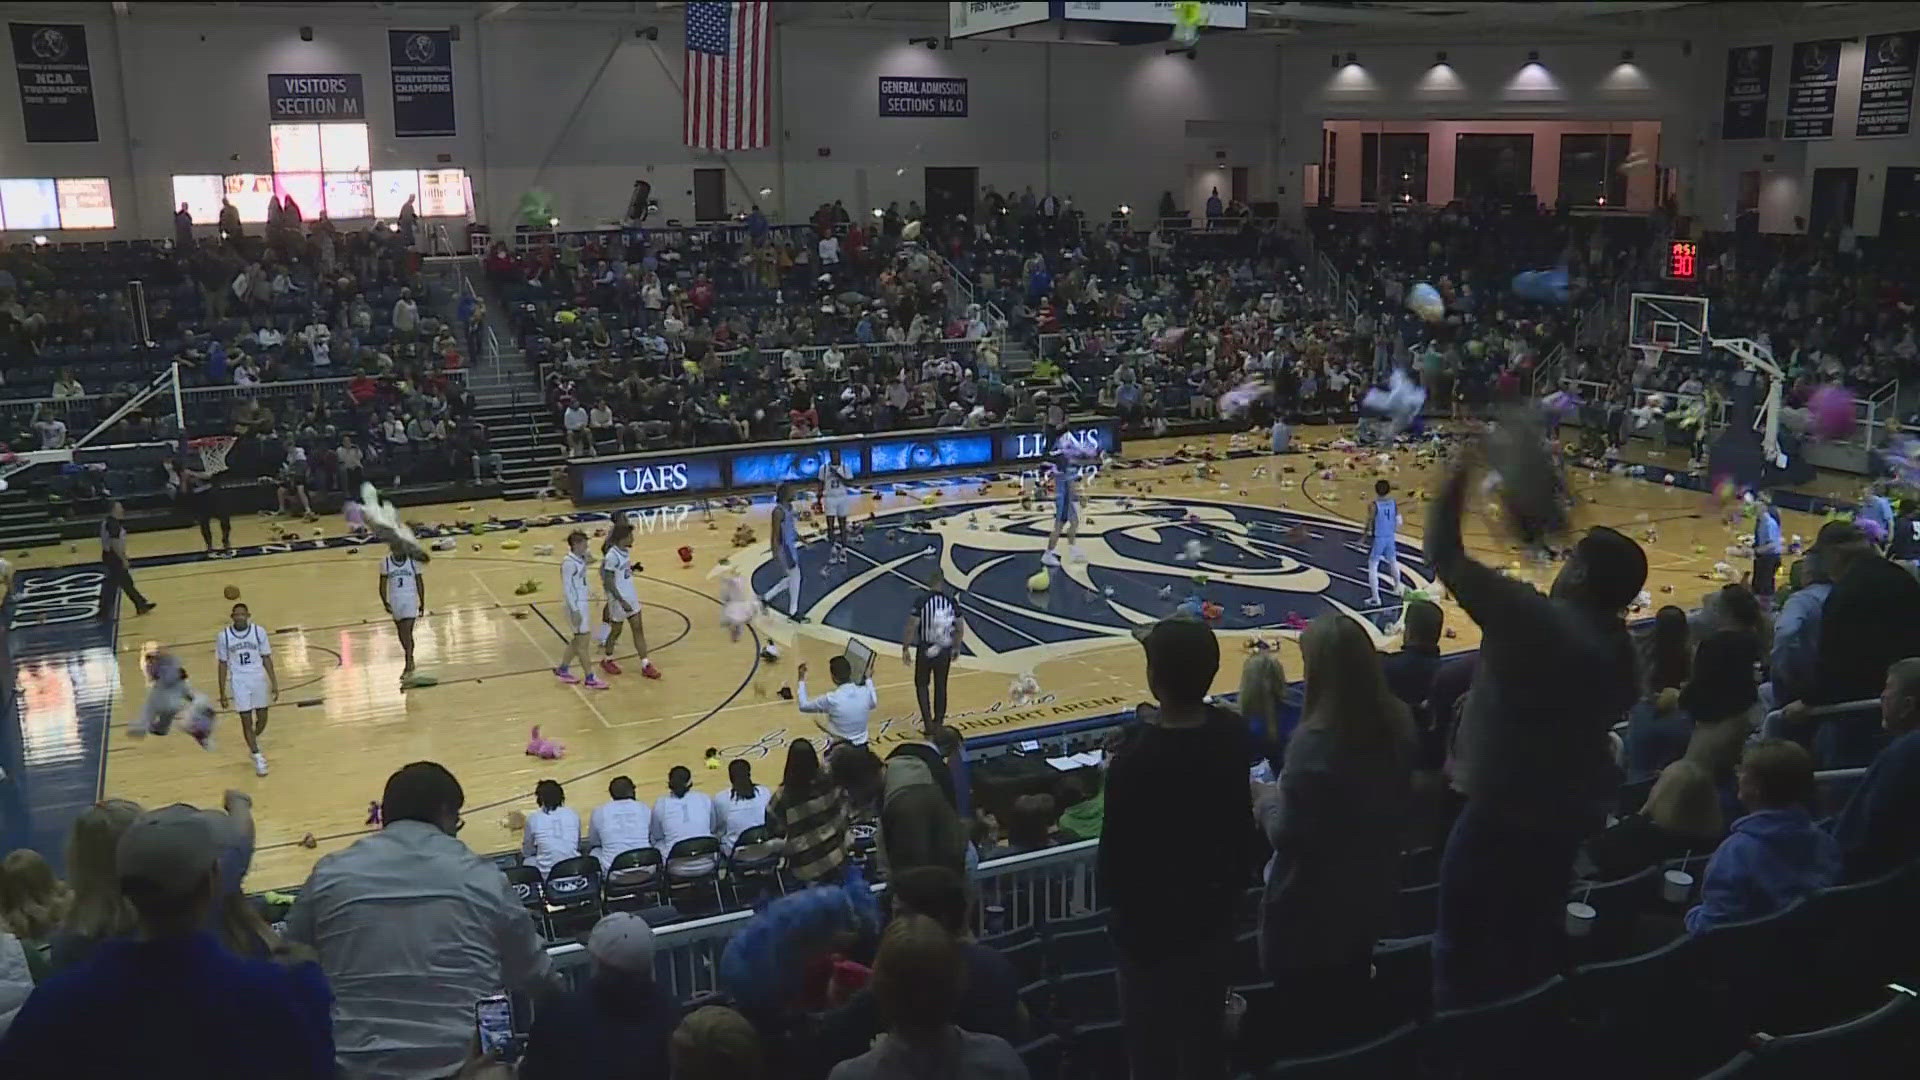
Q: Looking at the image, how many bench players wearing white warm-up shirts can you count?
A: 4